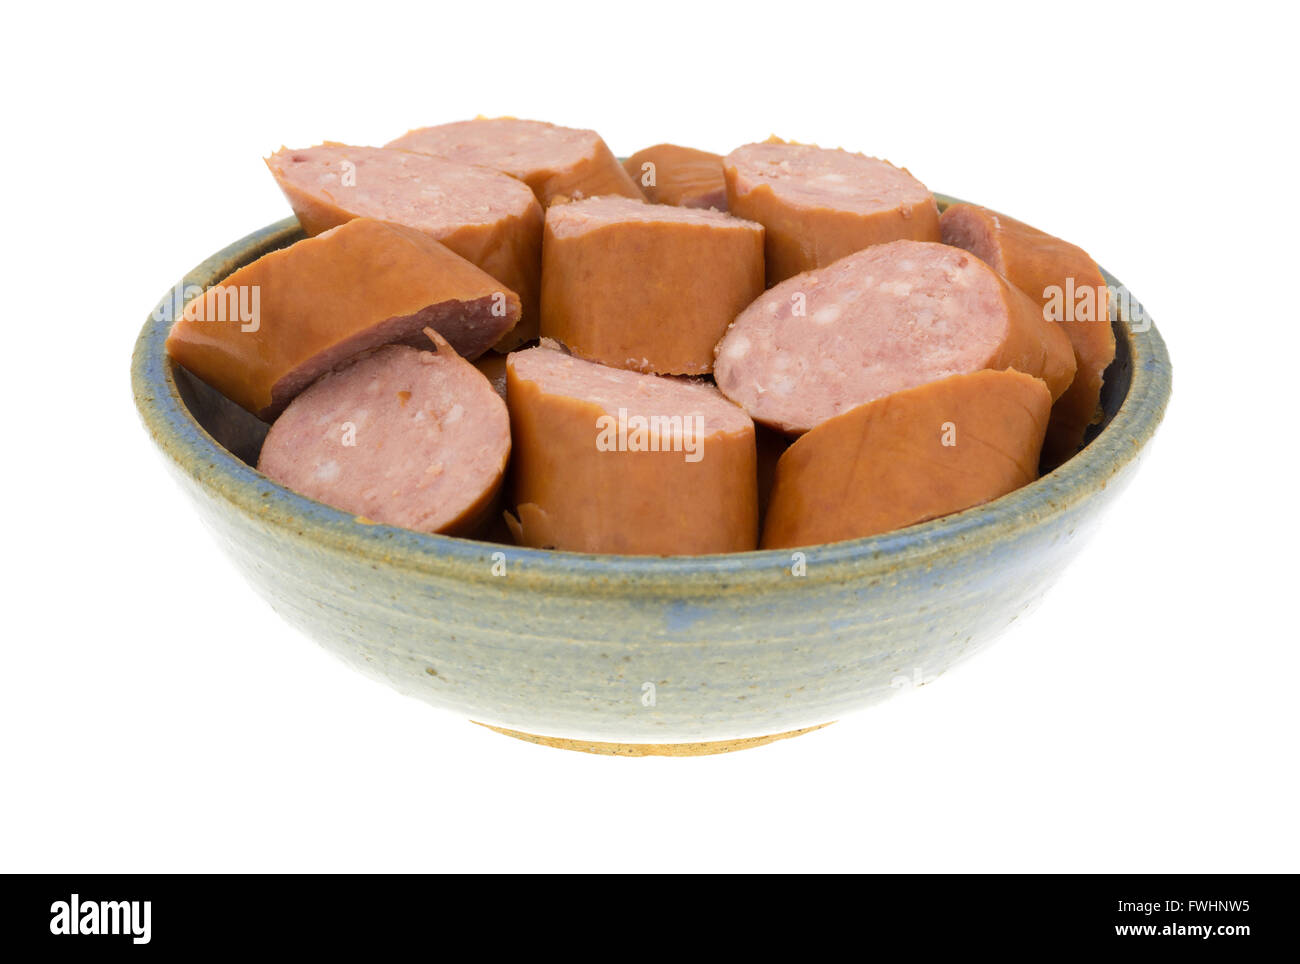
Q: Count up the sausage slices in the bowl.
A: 11